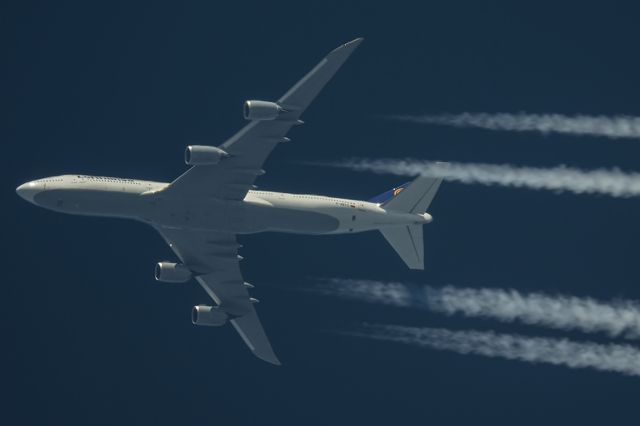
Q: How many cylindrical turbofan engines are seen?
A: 4